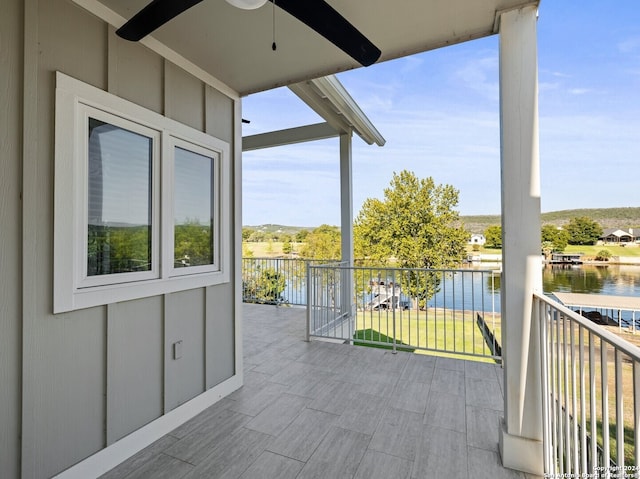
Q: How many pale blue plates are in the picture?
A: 0